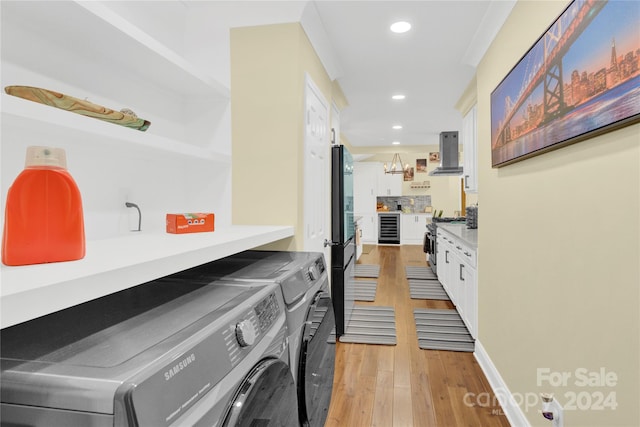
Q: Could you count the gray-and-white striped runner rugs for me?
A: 6